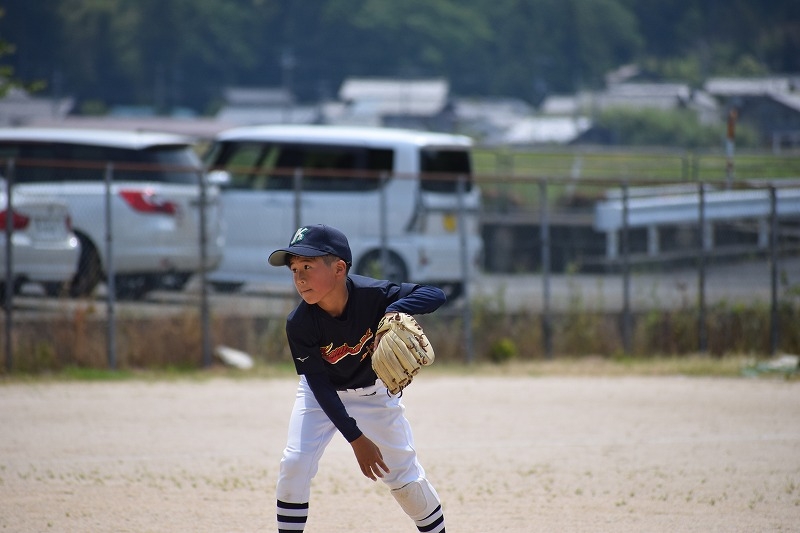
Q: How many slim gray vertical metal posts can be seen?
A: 10